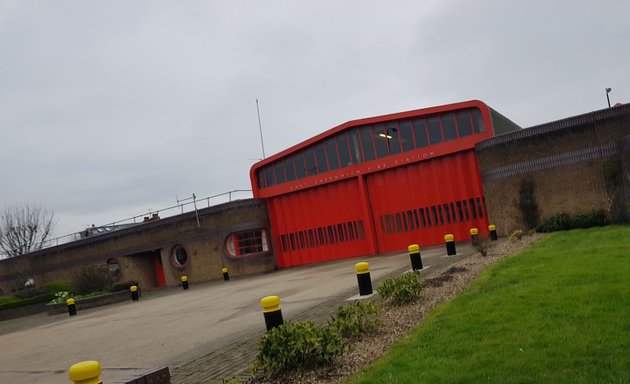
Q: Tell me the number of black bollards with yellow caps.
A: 11